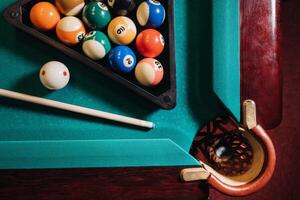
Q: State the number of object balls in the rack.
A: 11